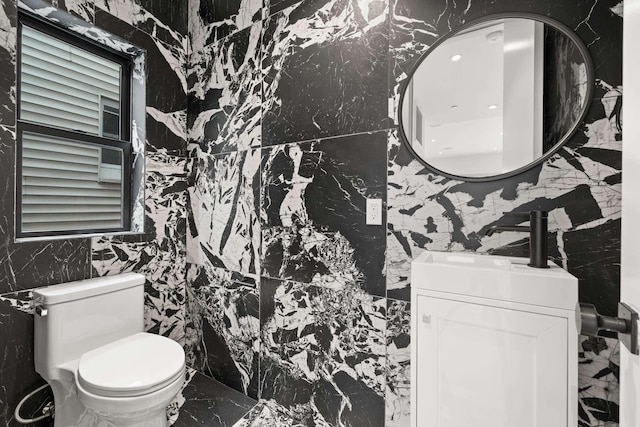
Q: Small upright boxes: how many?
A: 1